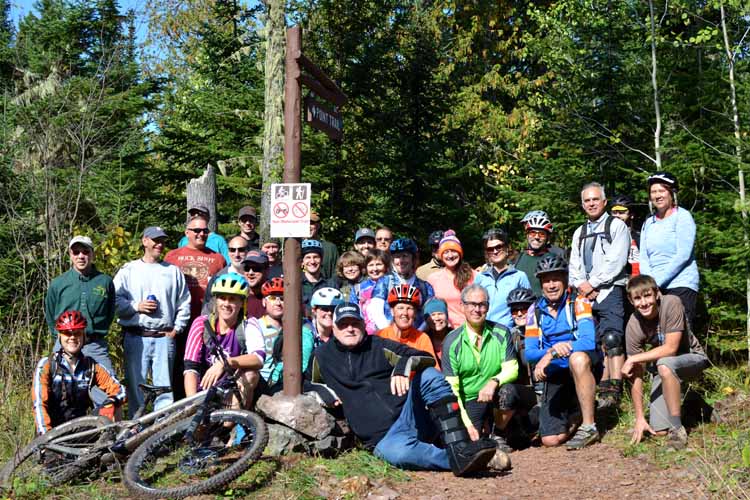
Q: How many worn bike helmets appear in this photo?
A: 15